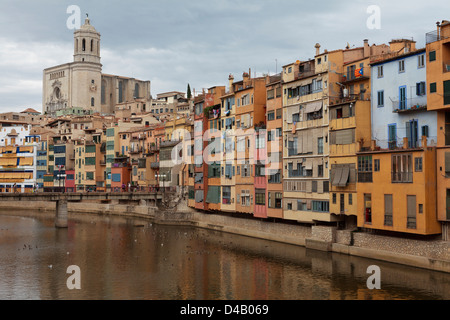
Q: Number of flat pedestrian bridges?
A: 1